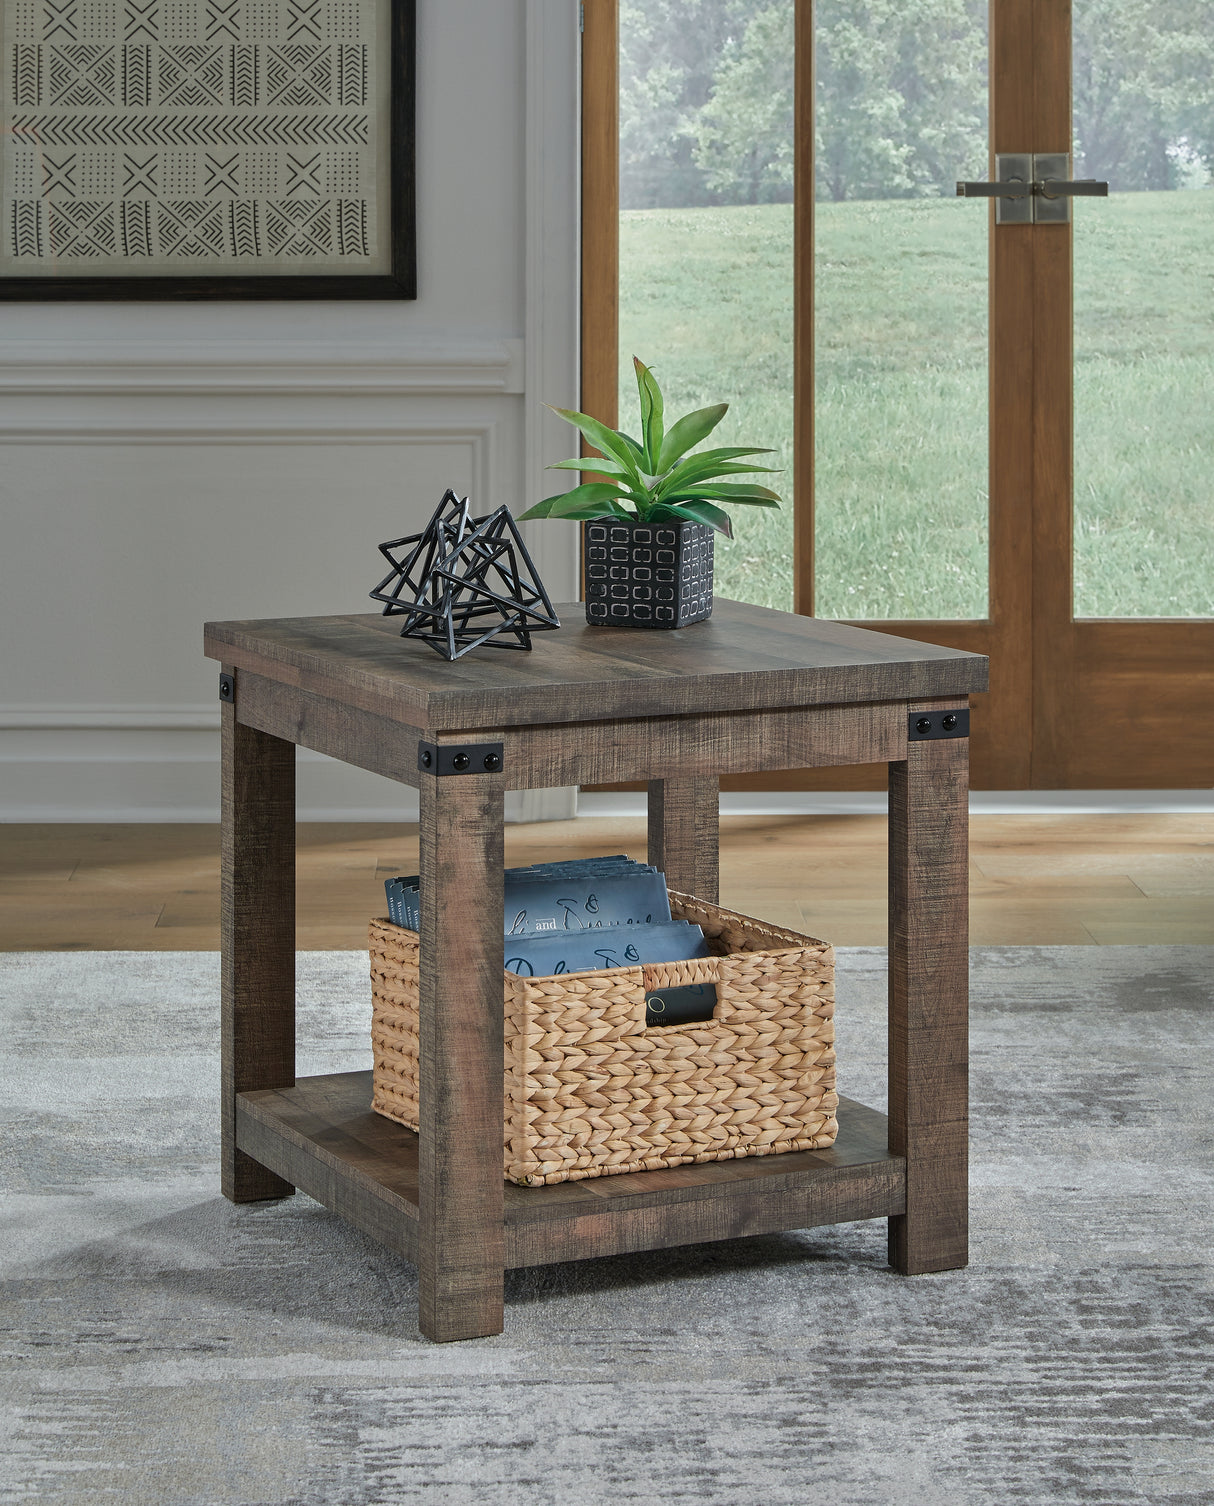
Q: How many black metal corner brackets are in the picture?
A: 3